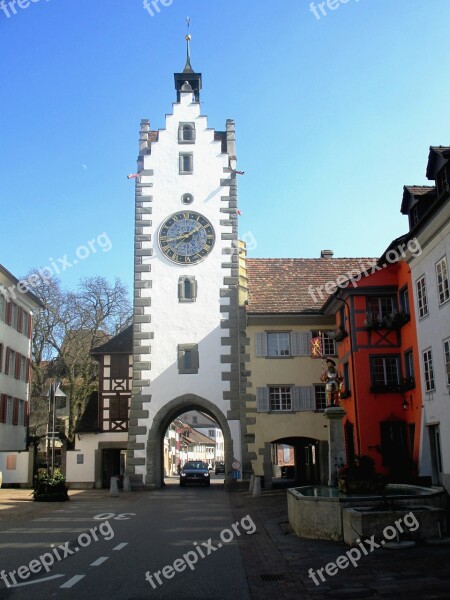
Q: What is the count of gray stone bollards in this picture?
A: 4